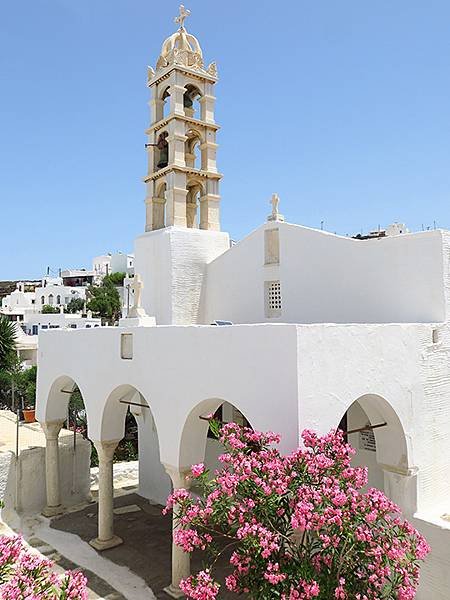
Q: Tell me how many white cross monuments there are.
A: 3